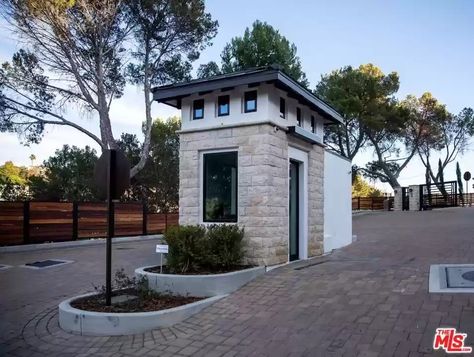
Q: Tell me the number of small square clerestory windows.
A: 6